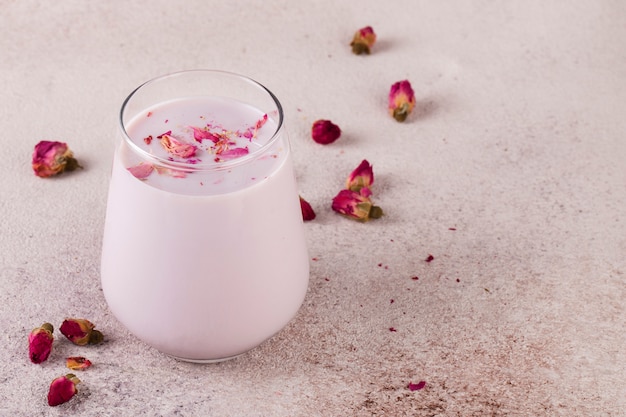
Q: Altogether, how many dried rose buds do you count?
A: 10